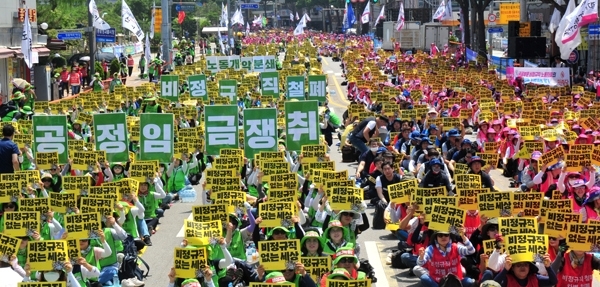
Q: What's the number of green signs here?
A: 12